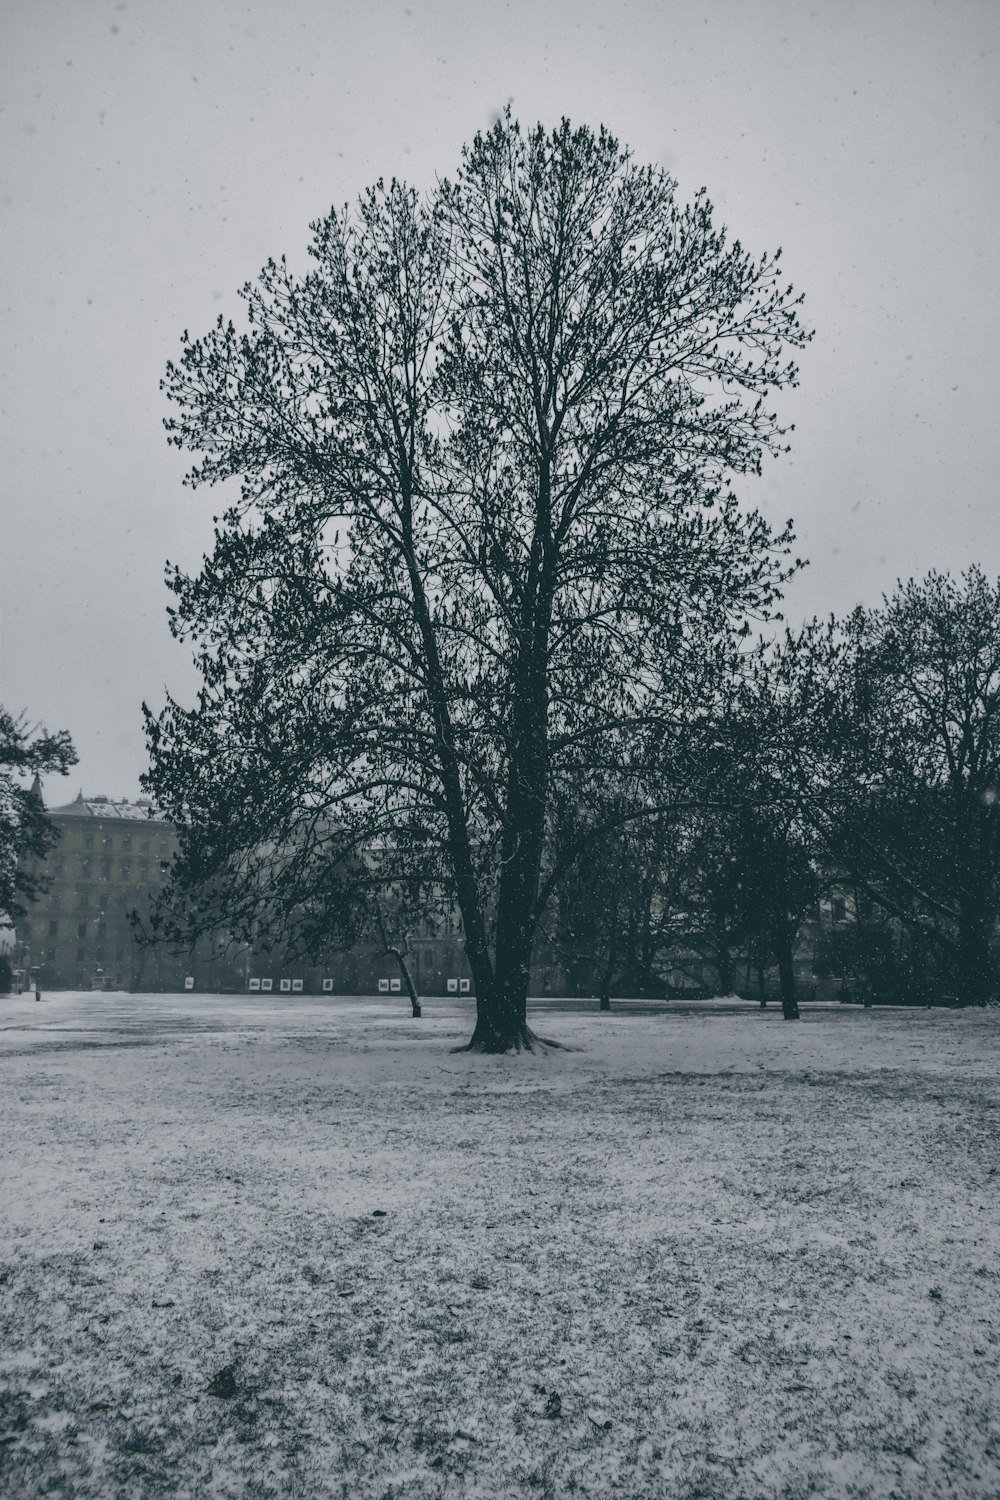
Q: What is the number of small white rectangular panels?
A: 10